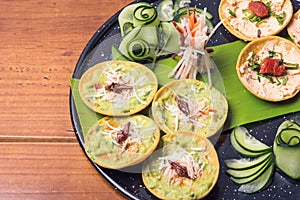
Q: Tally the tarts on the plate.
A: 7